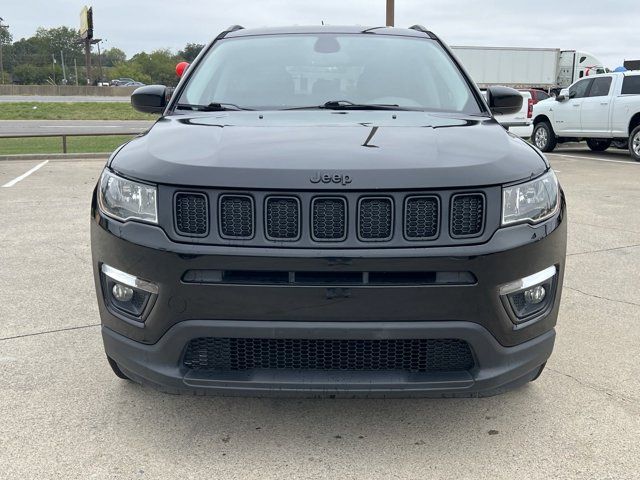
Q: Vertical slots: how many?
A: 7